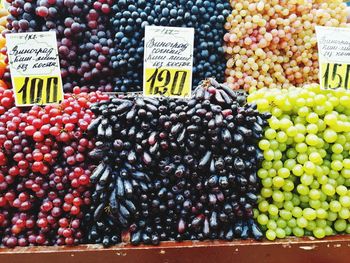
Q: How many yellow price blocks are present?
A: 3